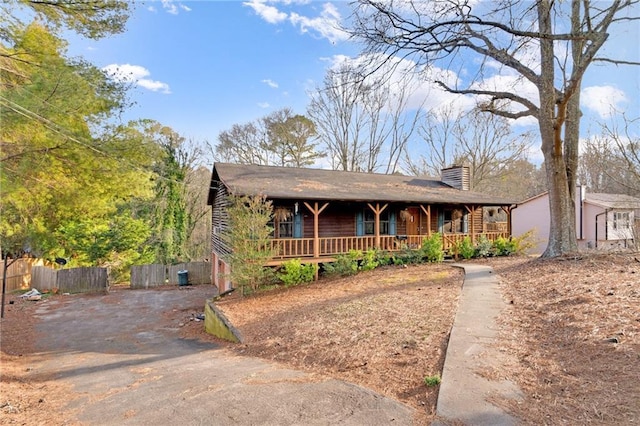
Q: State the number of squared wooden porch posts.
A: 5